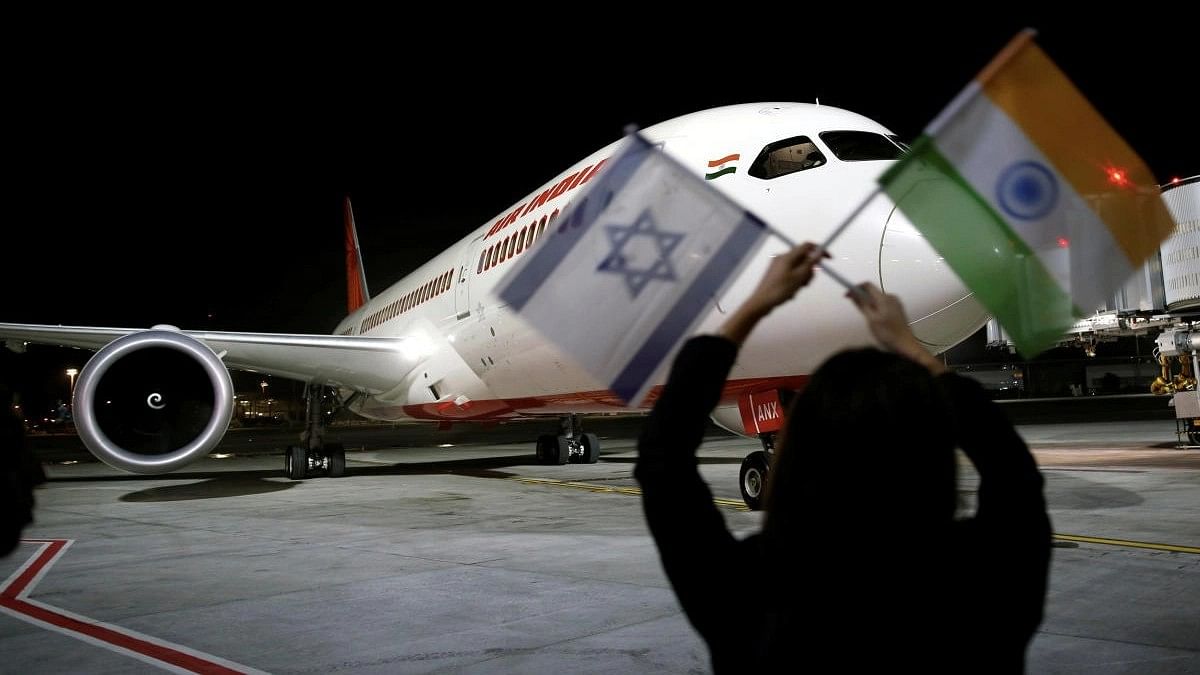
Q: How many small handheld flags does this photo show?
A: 2